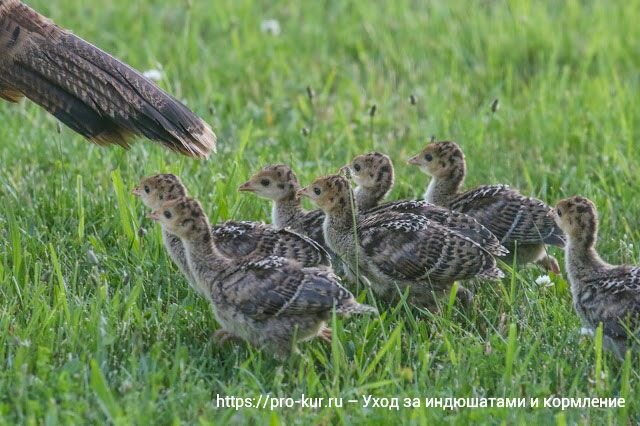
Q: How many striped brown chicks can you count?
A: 7